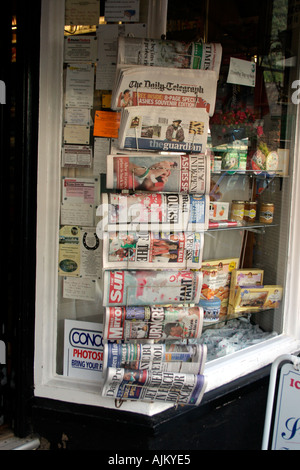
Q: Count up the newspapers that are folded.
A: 10